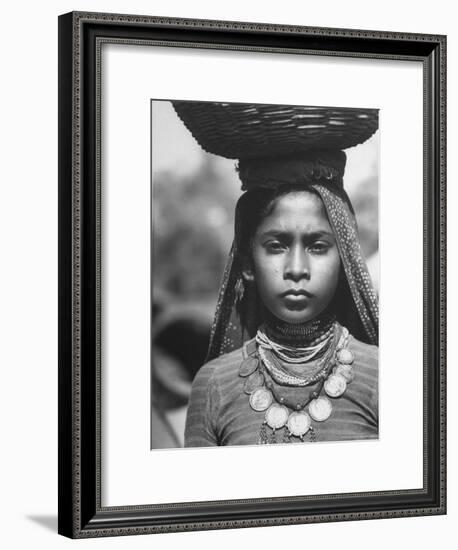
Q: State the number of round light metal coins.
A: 9